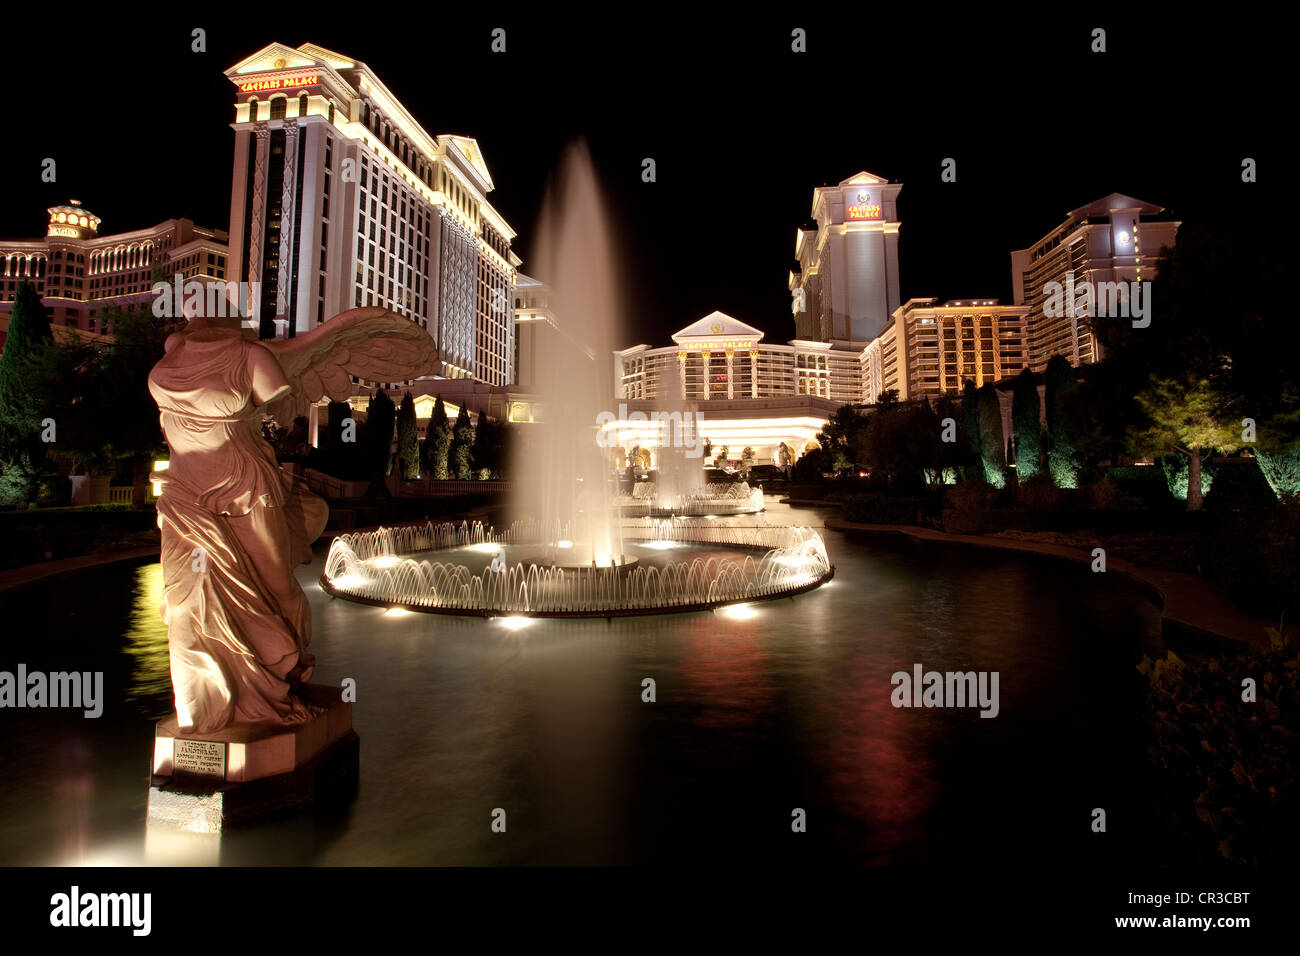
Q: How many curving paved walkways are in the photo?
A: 2